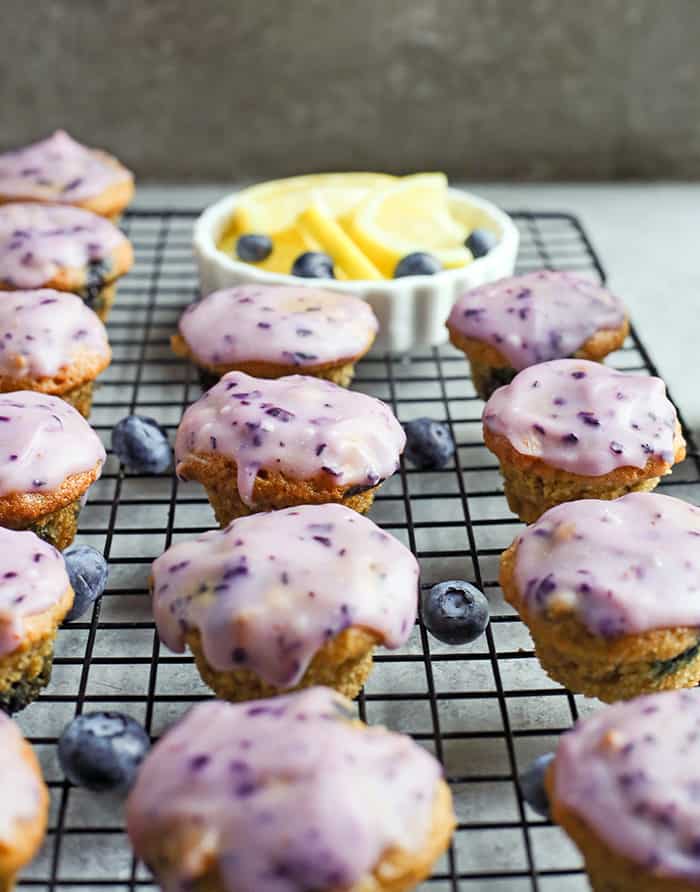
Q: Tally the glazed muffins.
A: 14